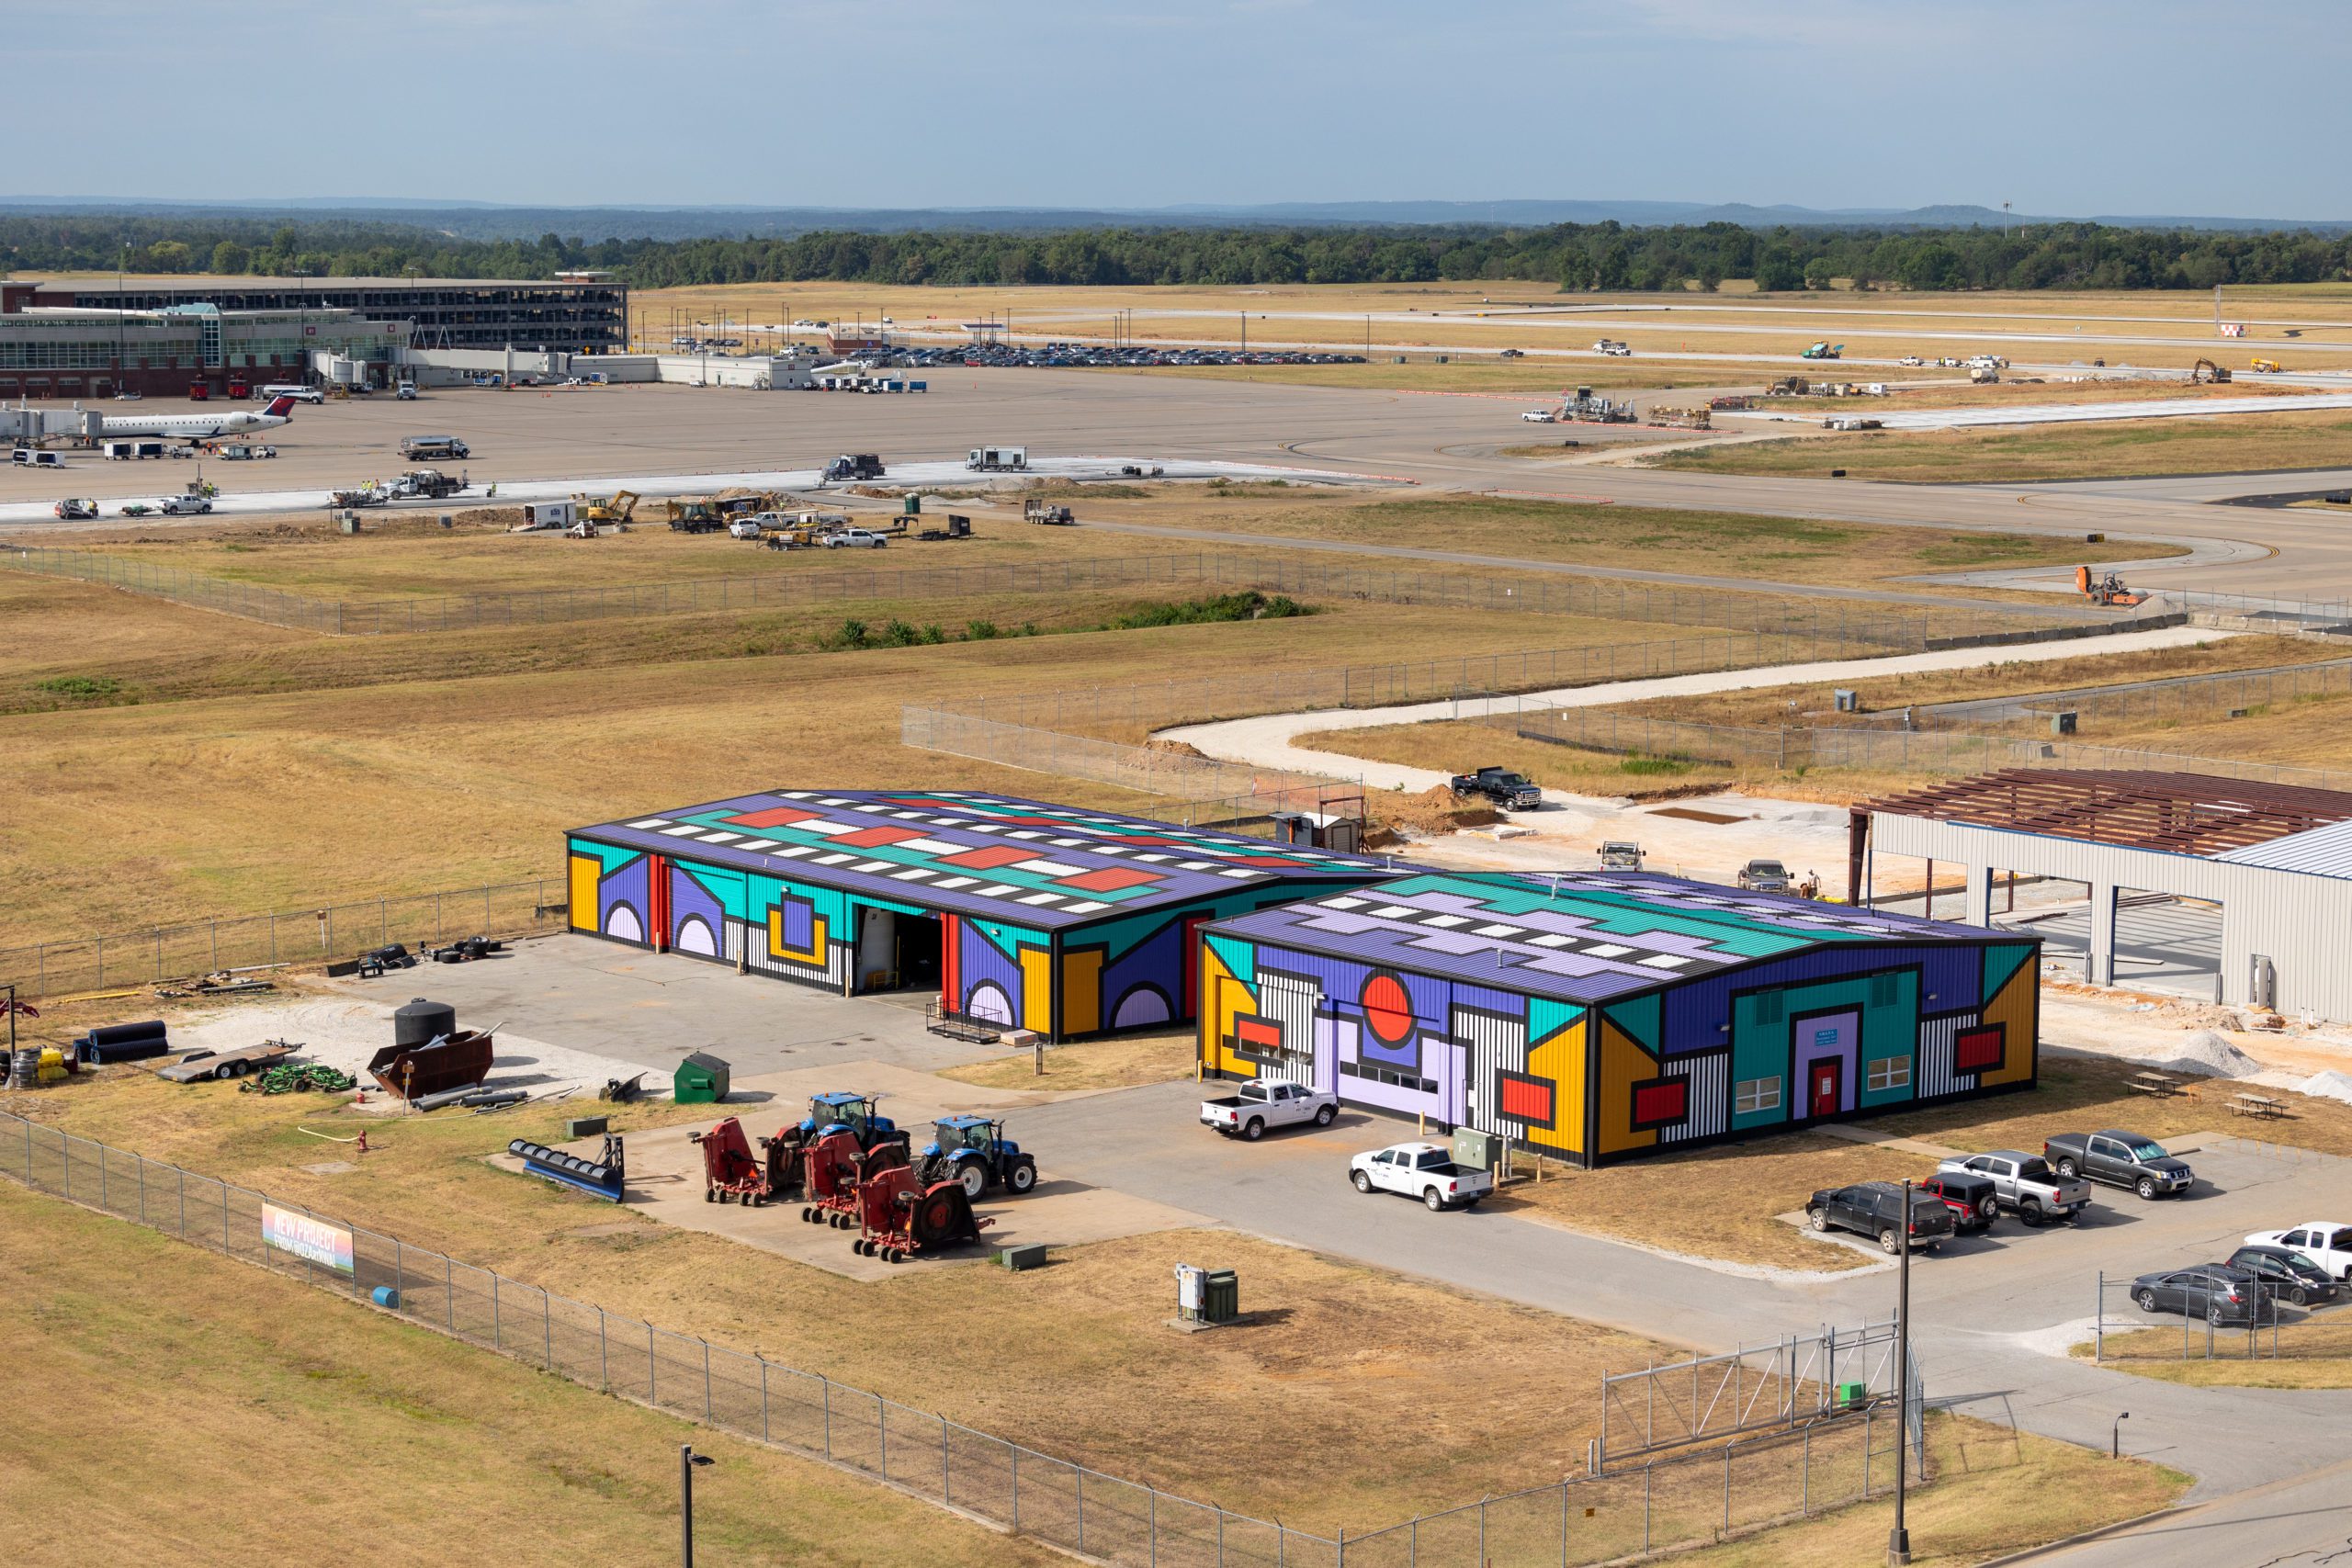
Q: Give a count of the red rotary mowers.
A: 3